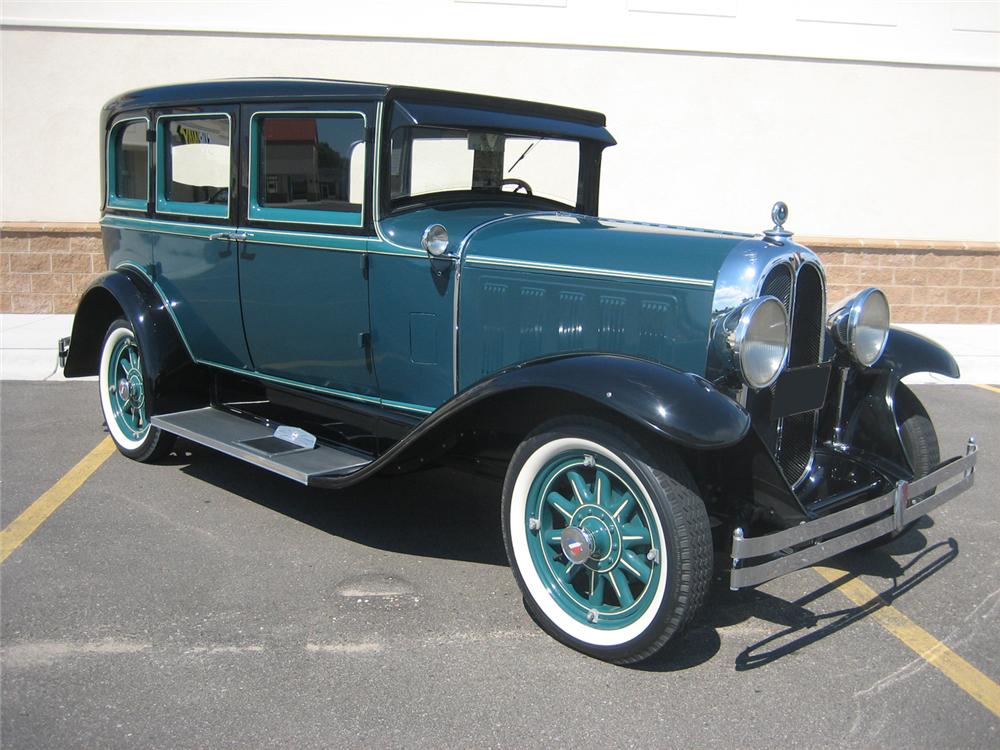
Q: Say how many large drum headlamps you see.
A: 2